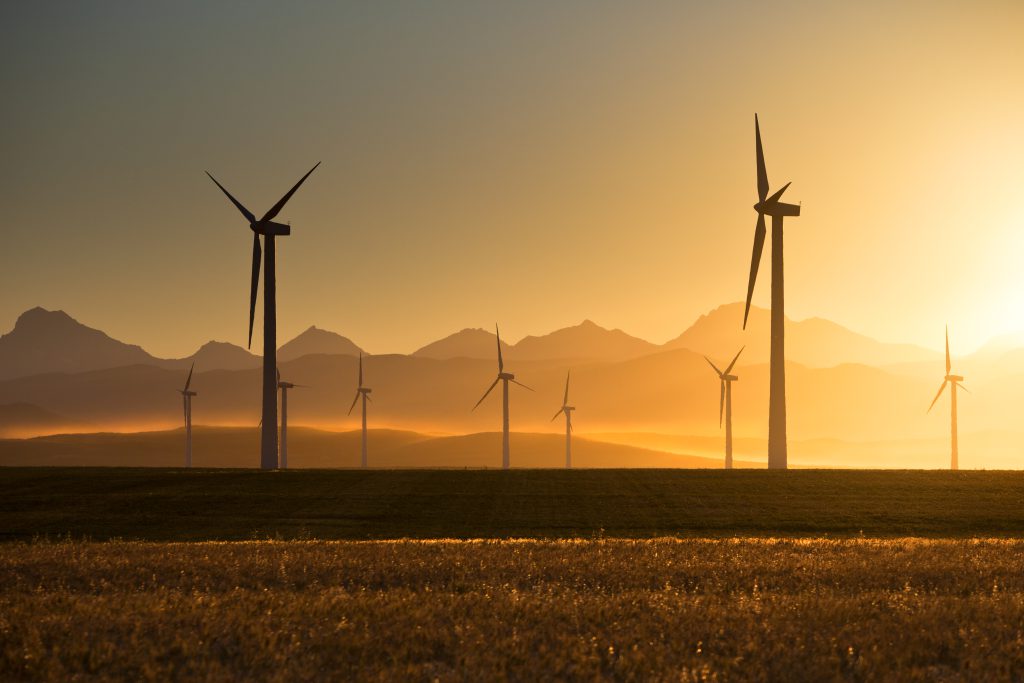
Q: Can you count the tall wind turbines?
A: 2